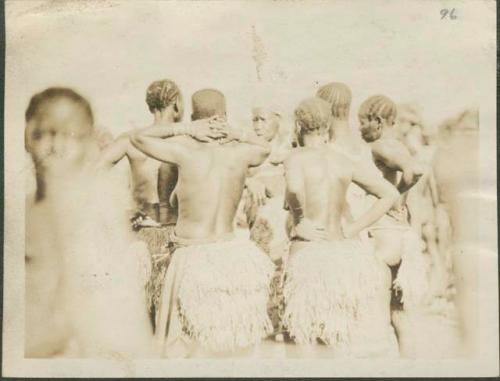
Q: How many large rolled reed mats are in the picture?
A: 0